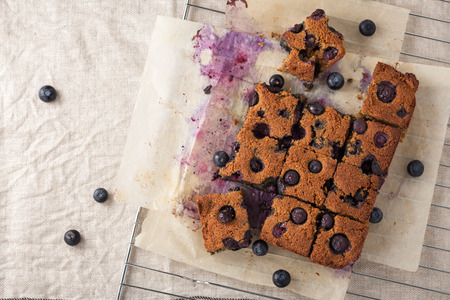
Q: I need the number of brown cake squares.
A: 11